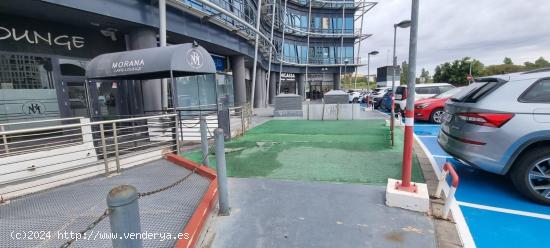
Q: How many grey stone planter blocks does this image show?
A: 2